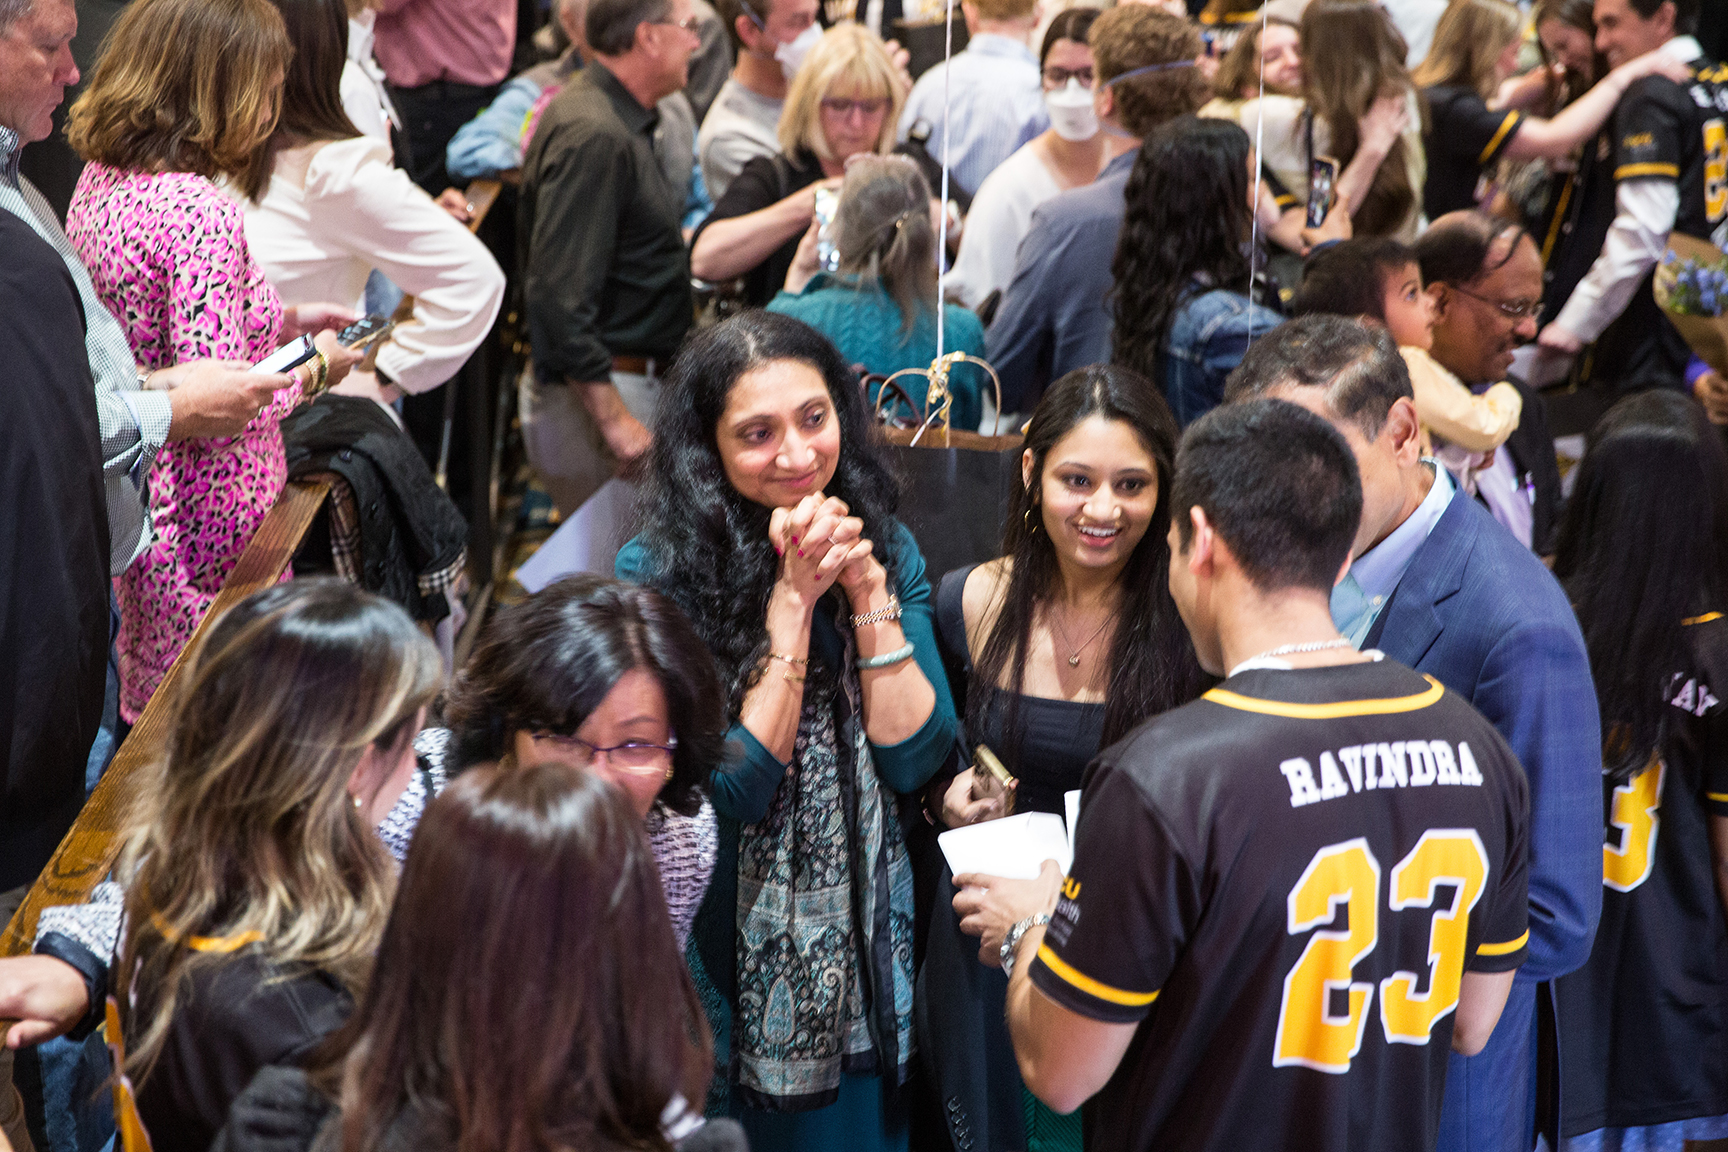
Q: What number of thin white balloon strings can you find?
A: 2